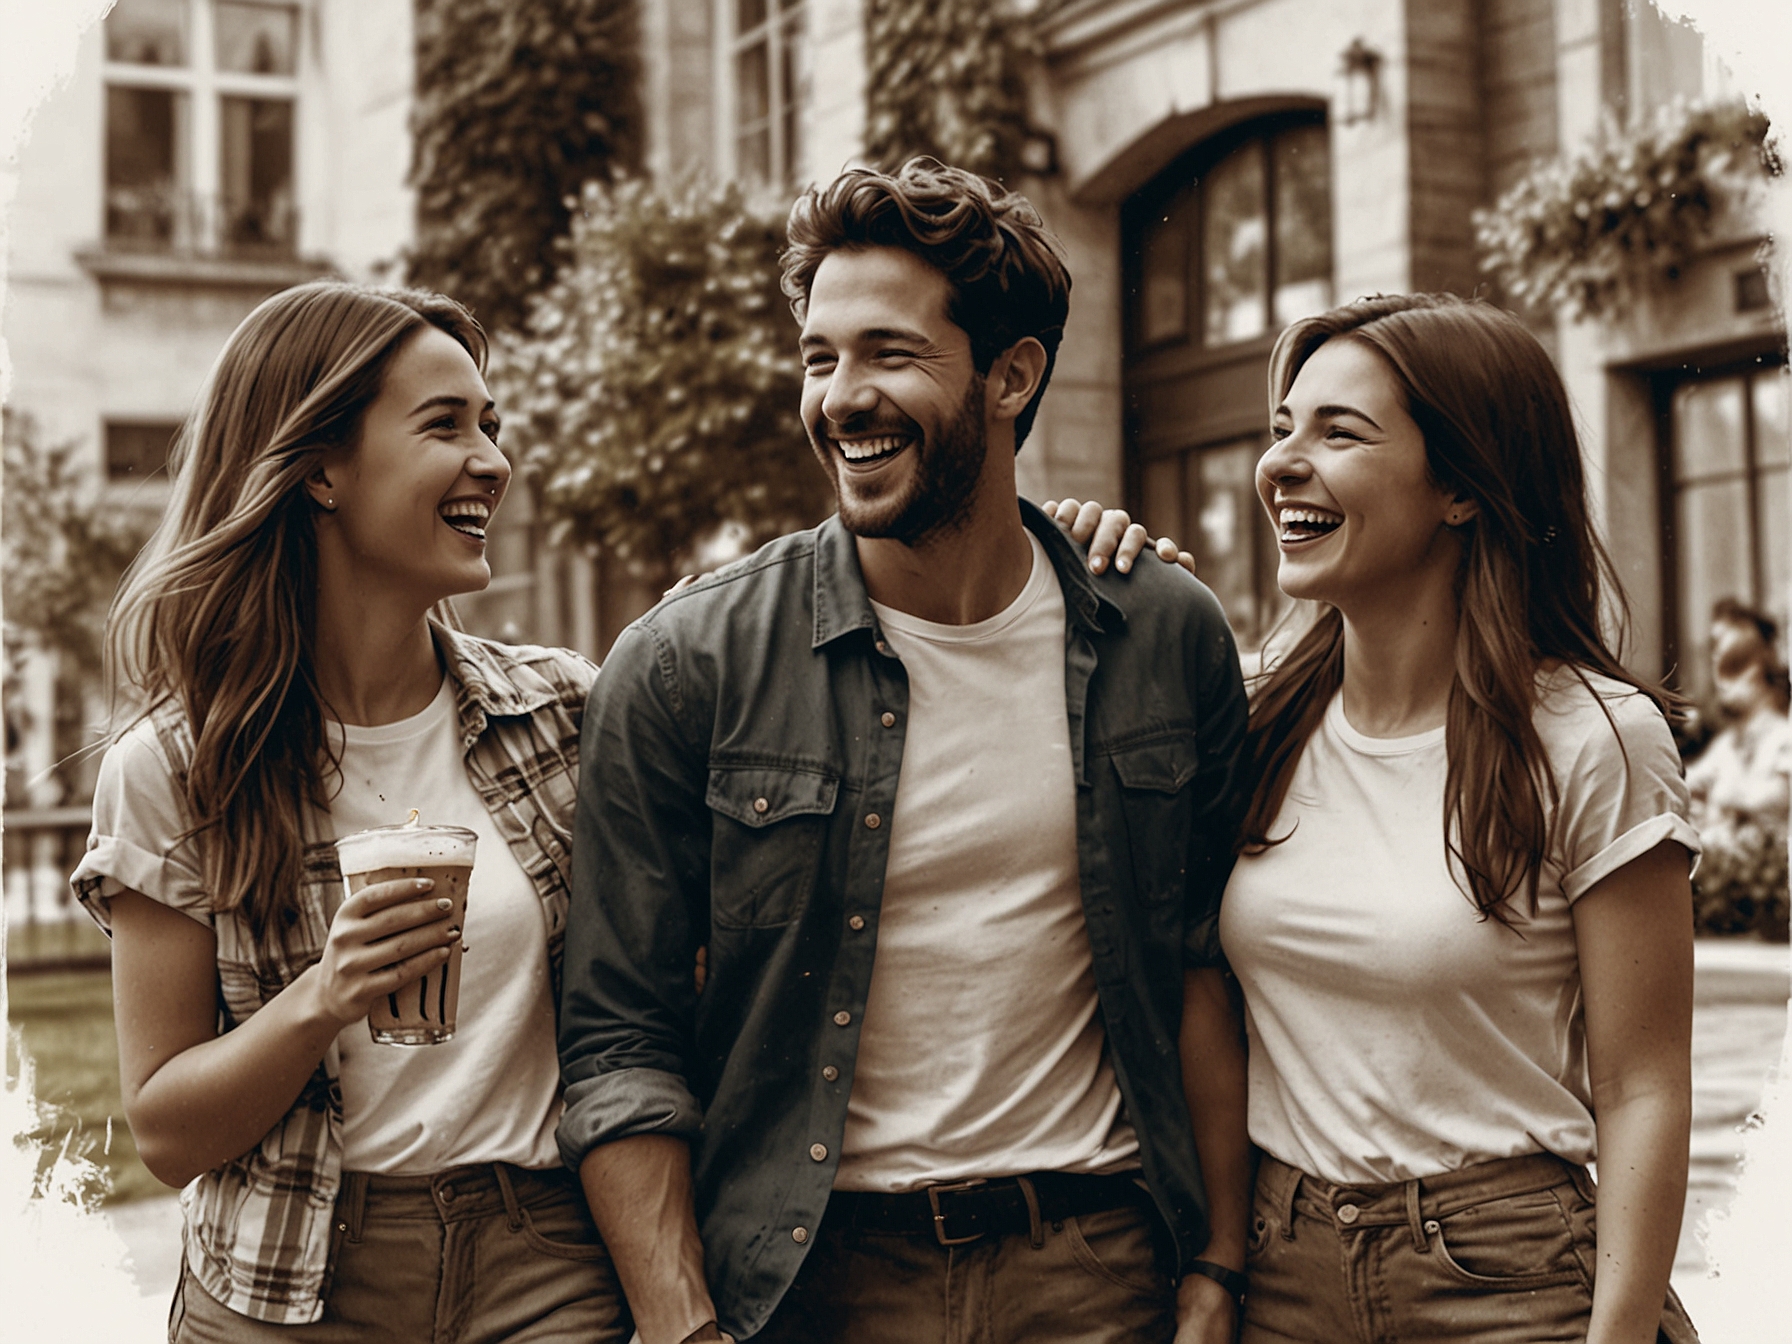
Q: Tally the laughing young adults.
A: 3